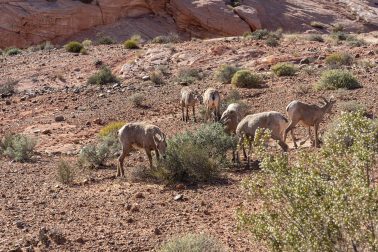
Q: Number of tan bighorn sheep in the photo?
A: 6